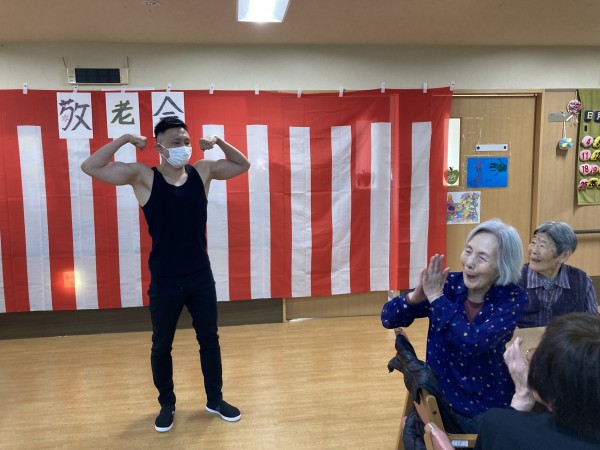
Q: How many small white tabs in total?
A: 11